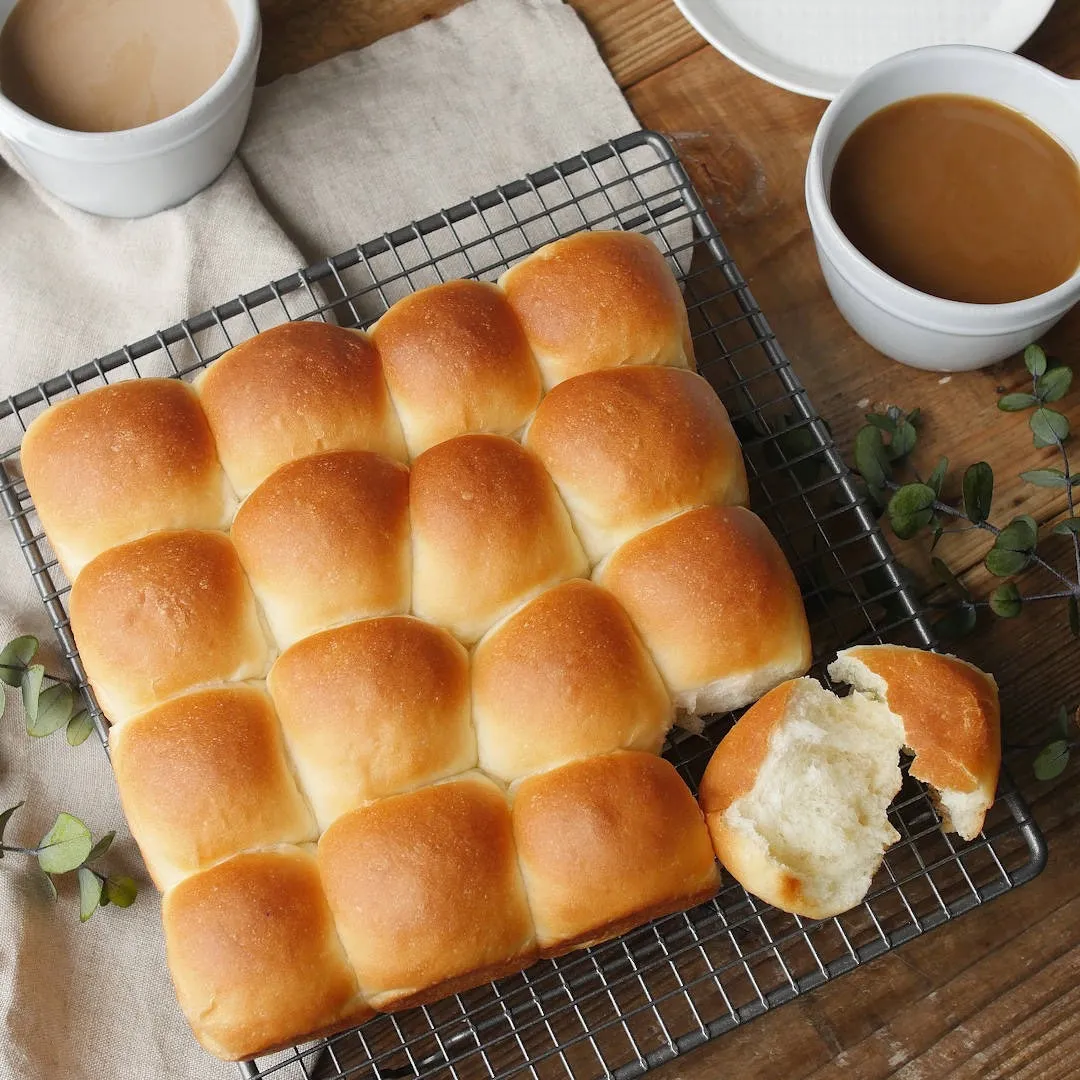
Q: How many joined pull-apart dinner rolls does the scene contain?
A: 15